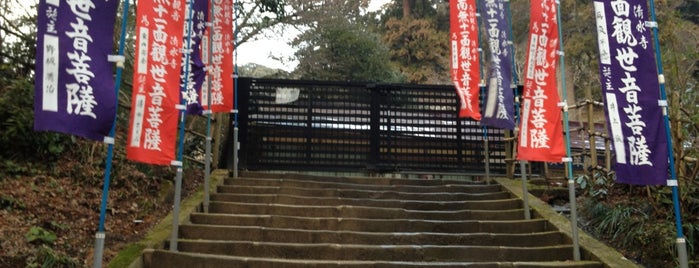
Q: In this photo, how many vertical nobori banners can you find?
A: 8